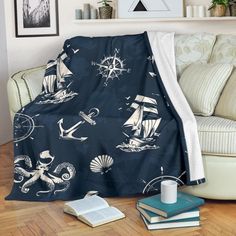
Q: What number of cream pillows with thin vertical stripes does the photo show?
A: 1